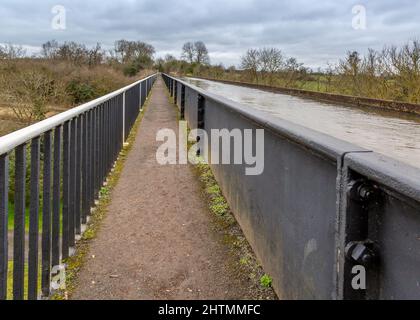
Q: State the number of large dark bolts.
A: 2